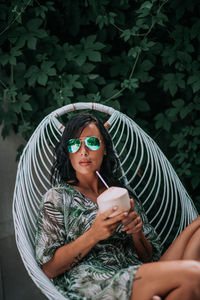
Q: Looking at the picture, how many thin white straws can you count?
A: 1